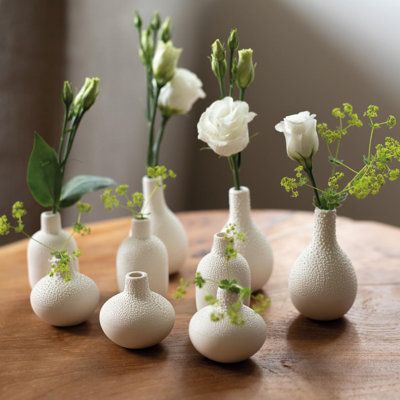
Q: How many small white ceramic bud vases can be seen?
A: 9